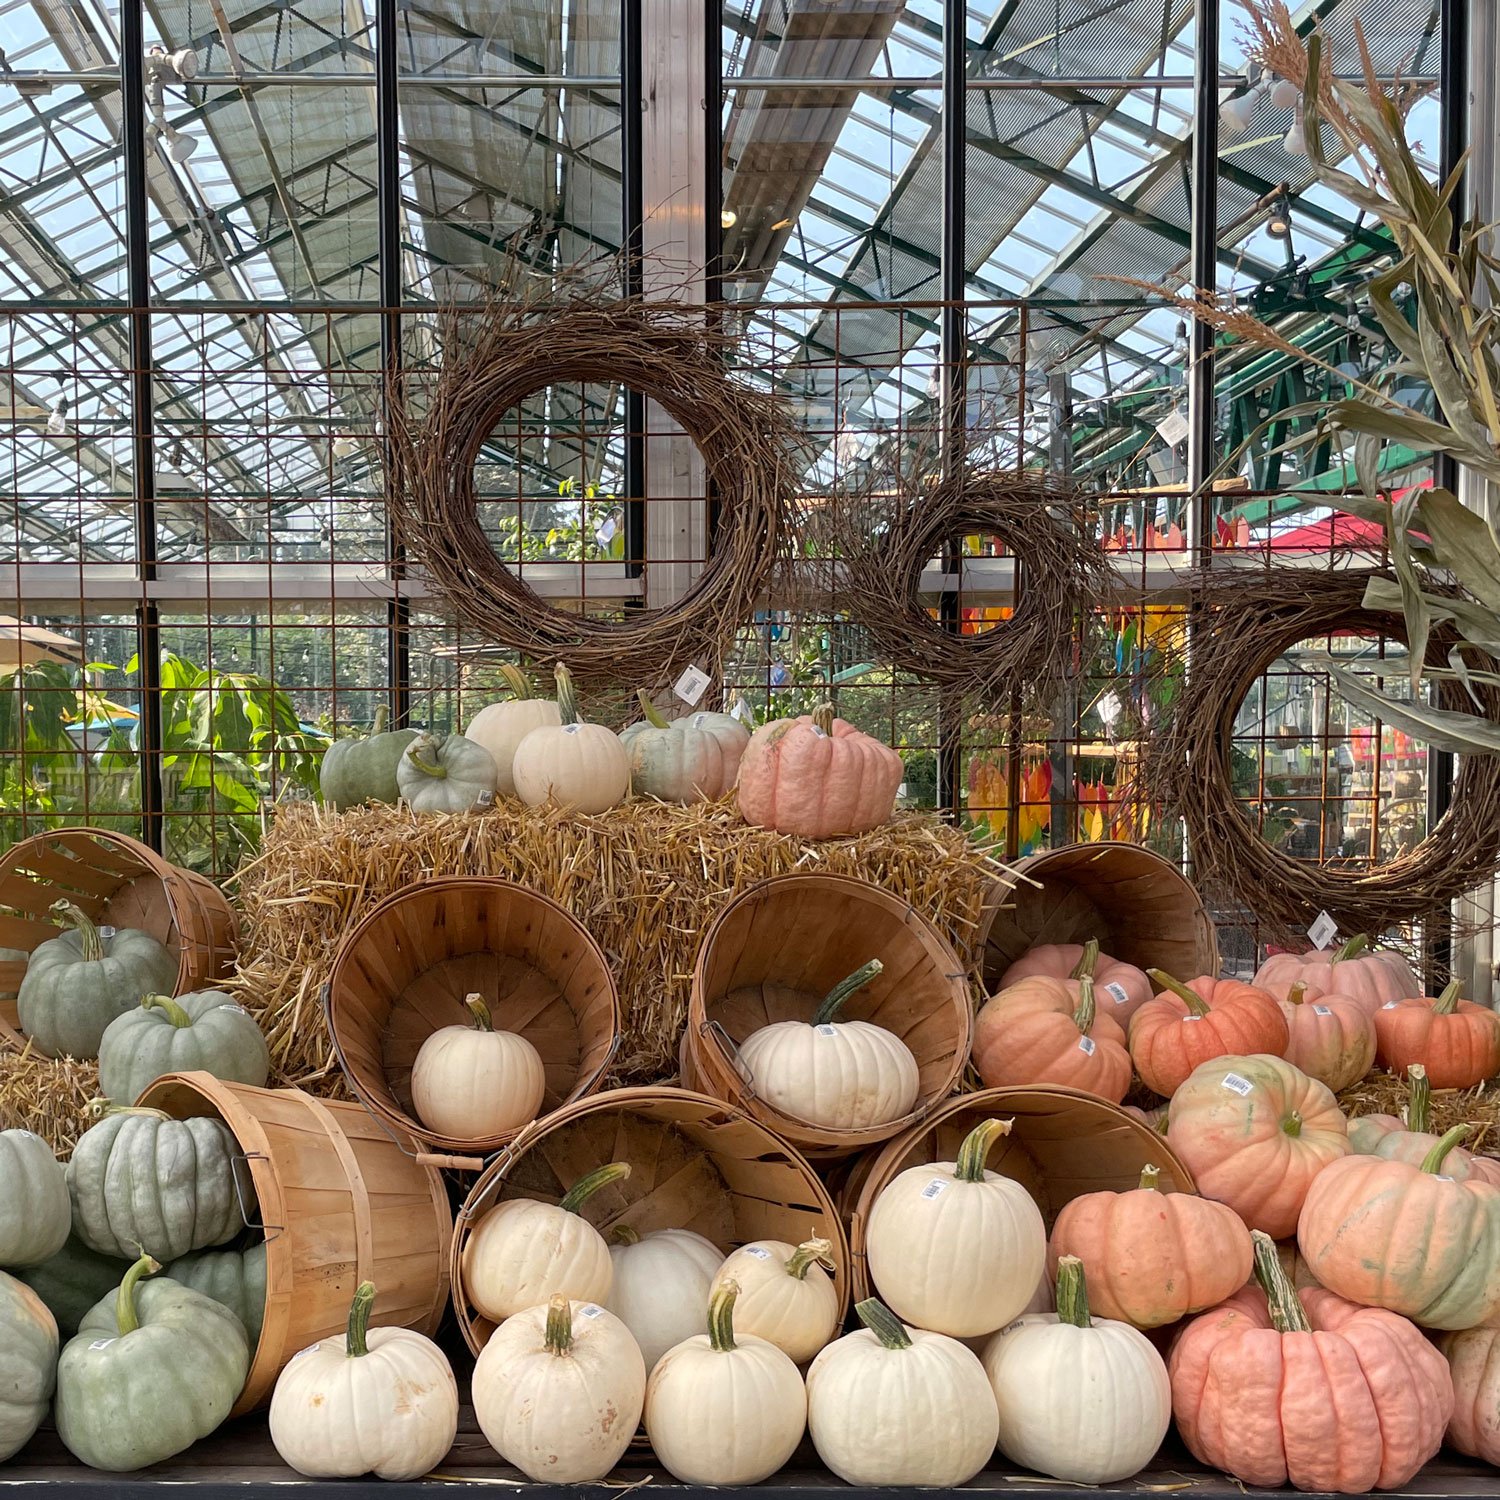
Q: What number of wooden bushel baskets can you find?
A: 7